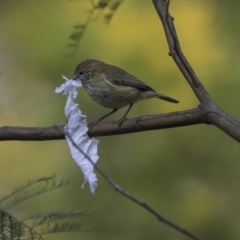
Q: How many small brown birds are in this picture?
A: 1